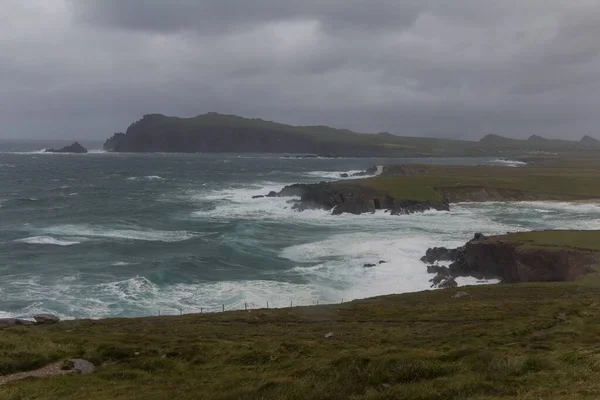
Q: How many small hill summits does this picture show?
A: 3